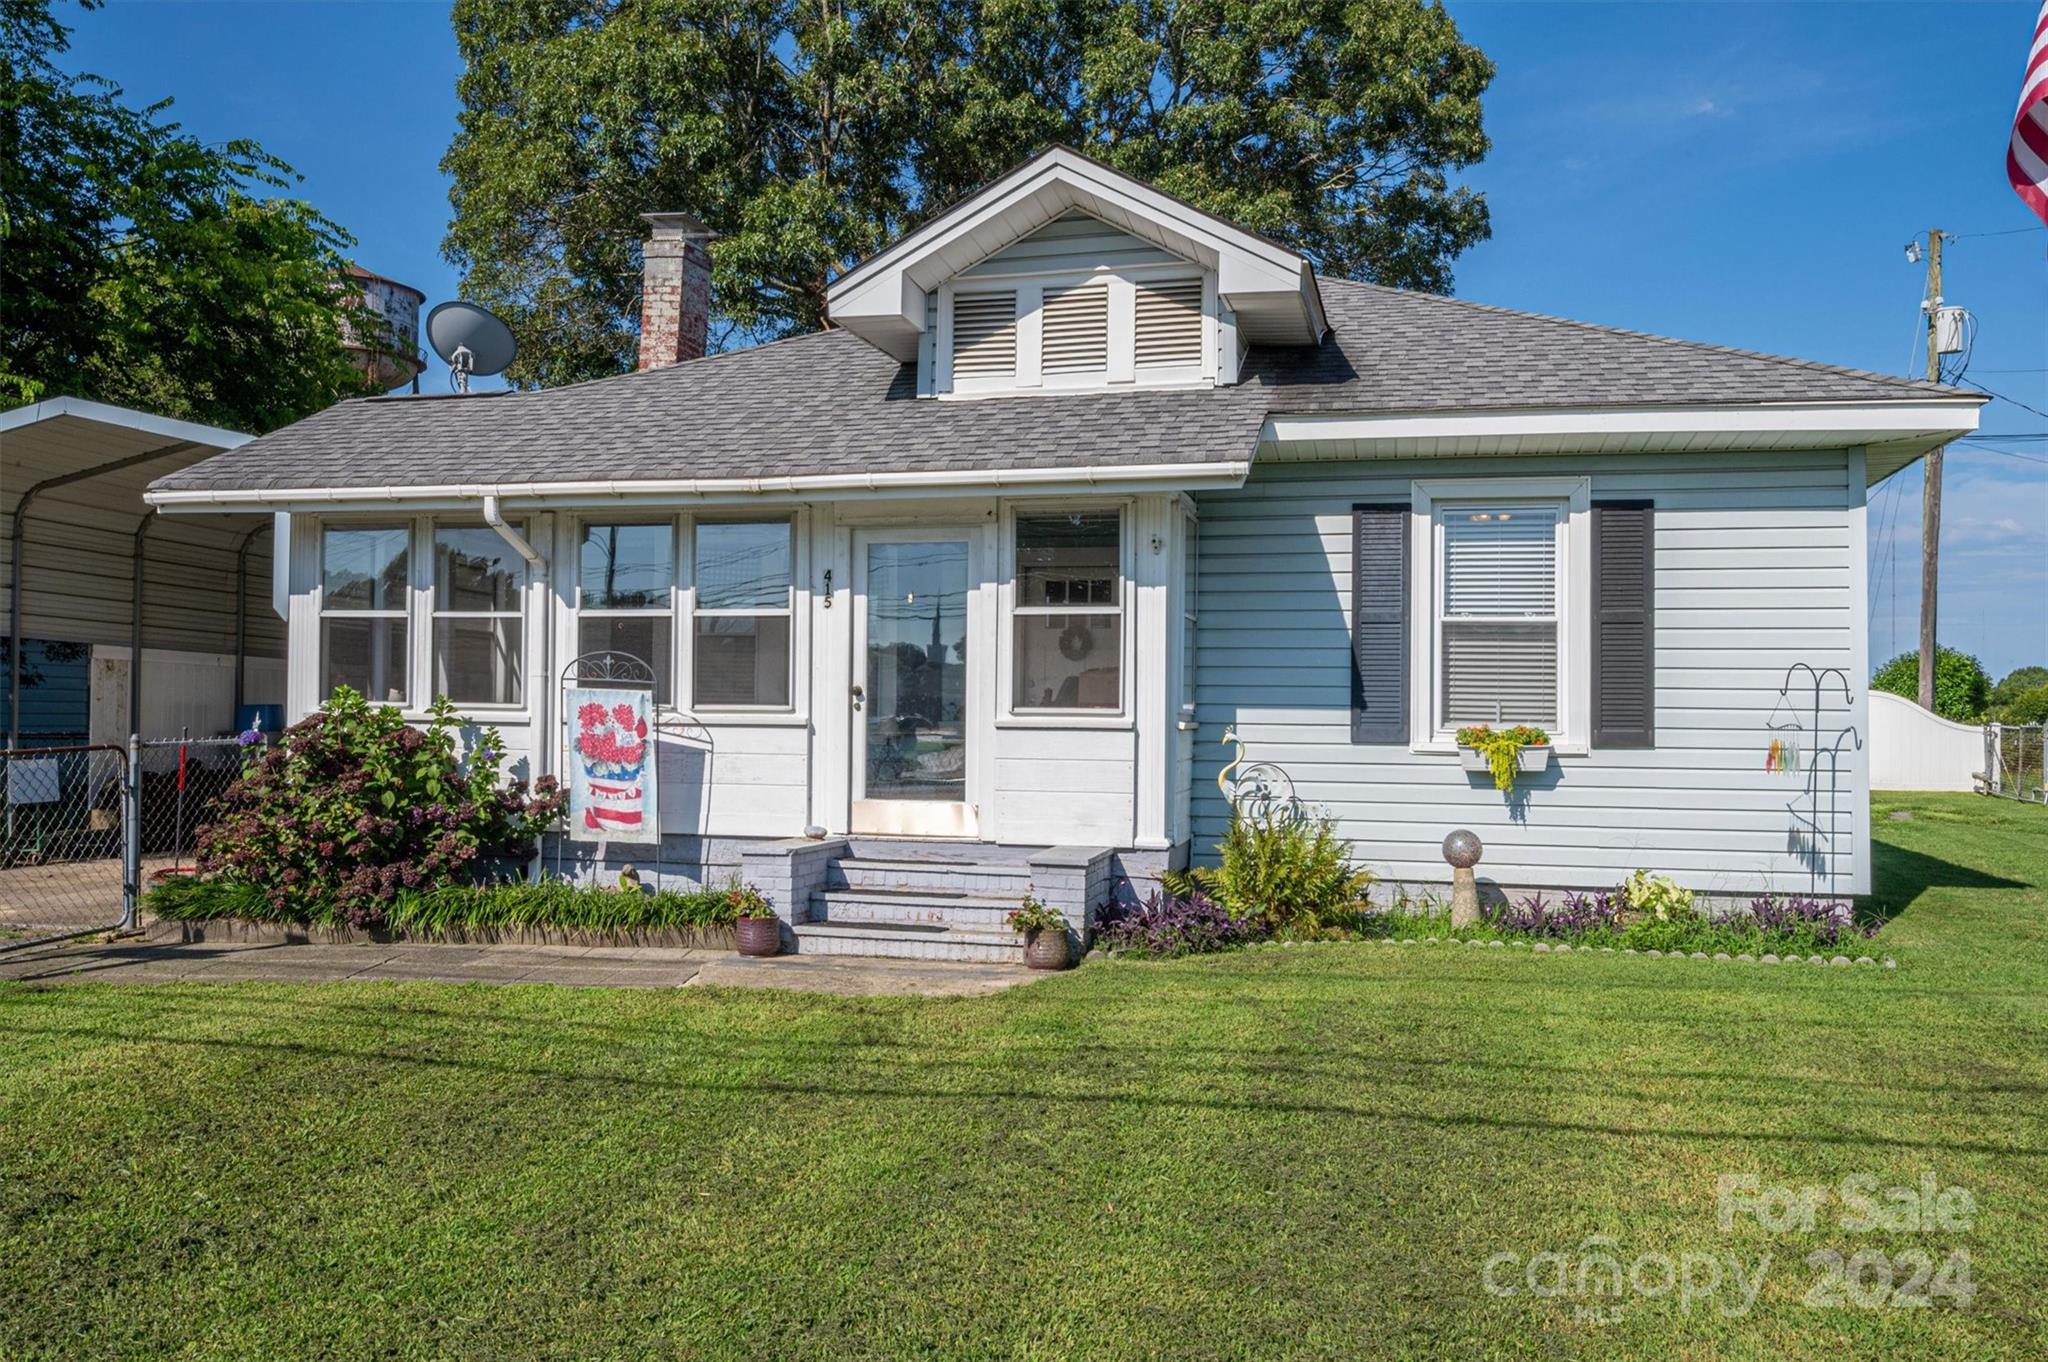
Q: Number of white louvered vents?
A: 3